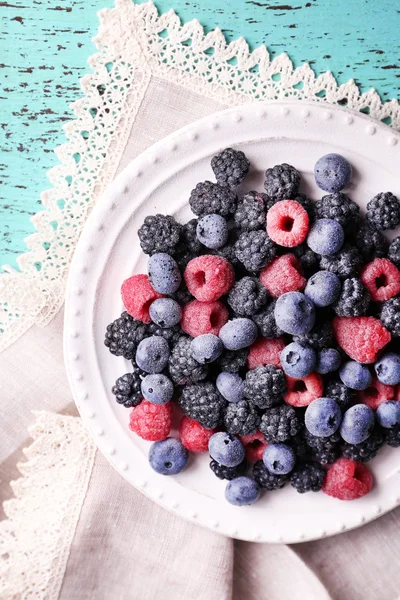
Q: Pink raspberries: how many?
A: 14